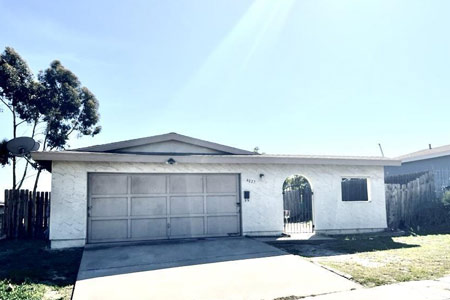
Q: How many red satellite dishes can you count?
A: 0